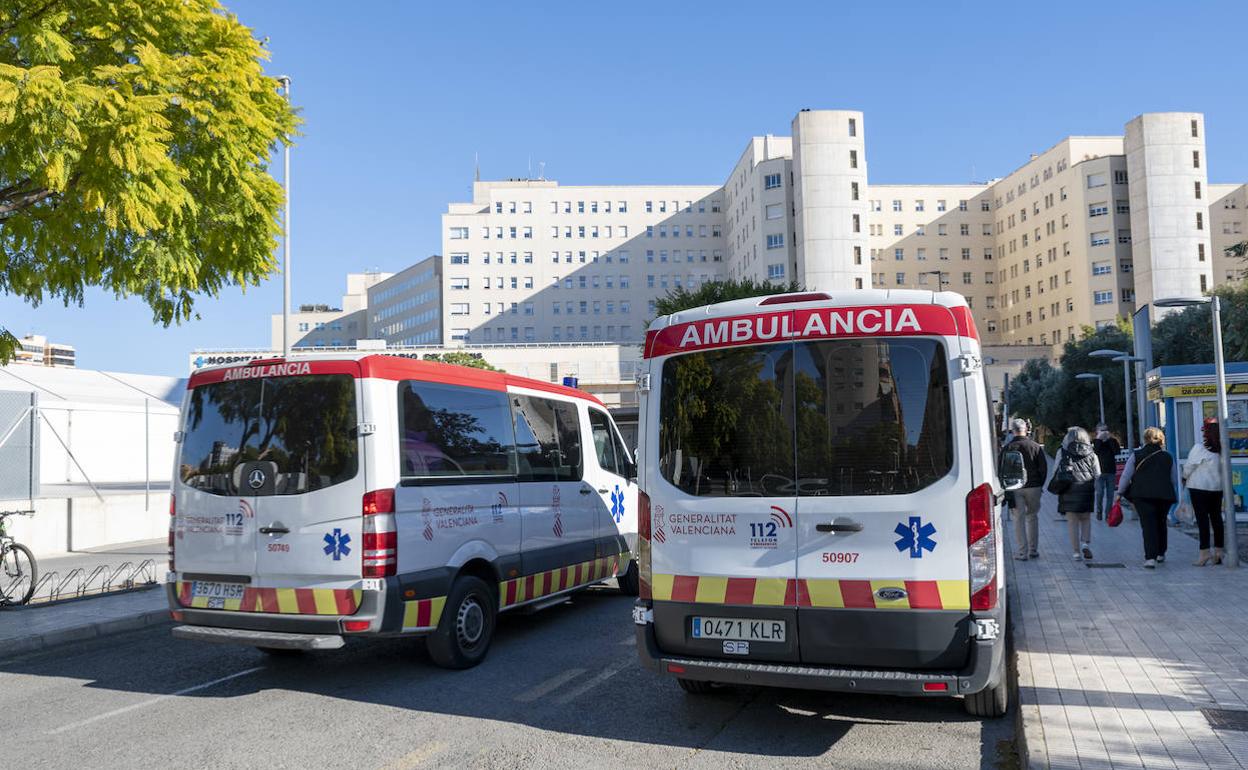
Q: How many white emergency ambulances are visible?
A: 2